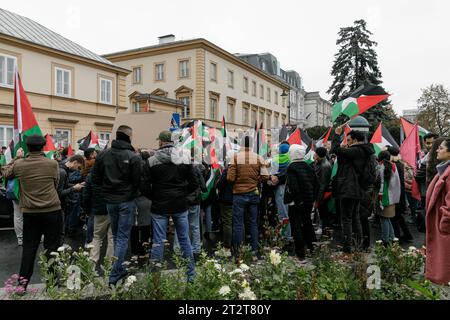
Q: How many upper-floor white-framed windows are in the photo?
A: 3